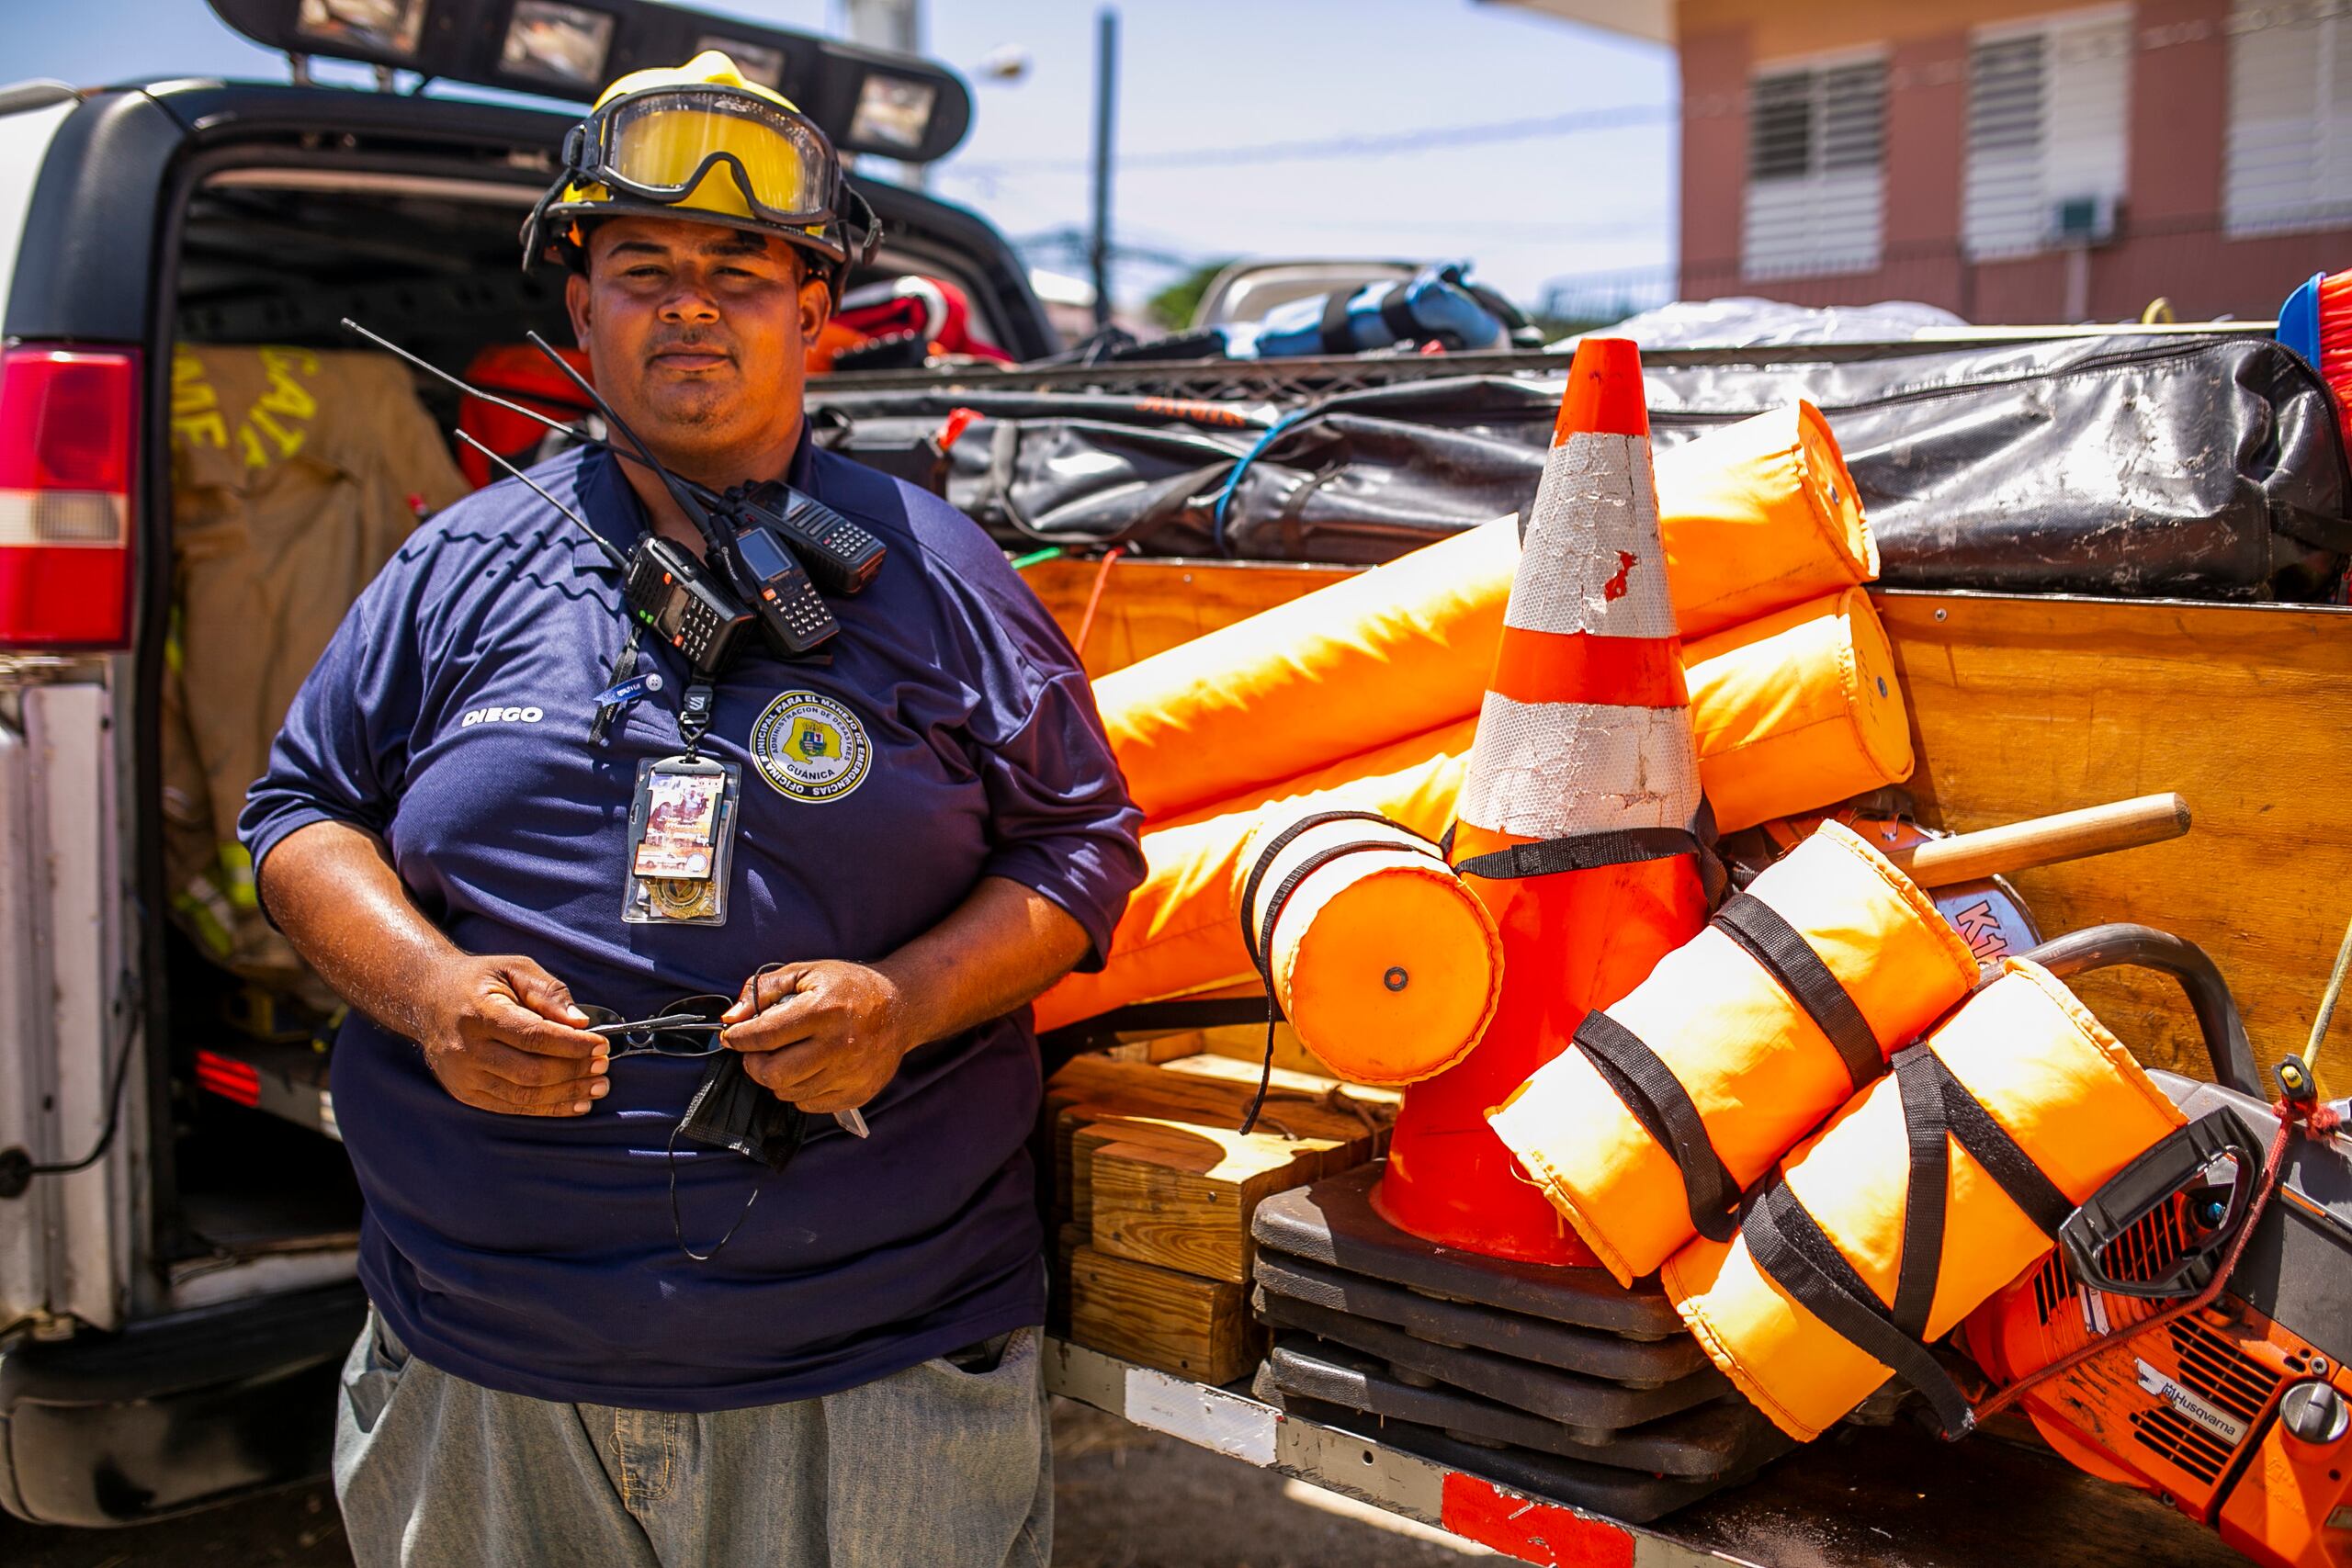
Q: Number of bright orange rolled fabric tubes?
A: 5